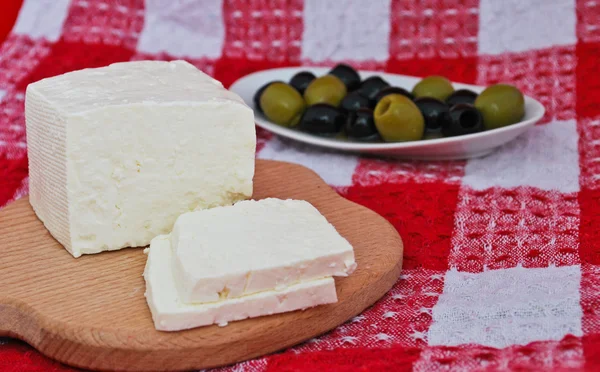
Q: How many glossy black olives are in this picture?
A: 11